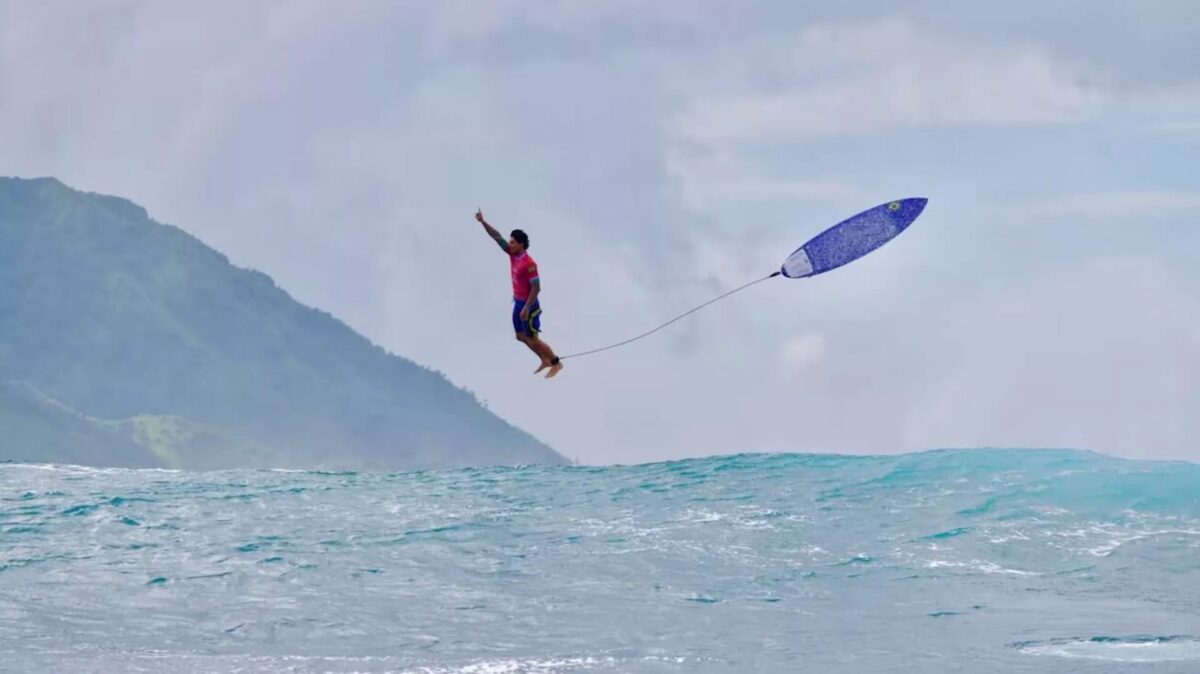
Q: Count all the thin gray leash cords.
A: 1